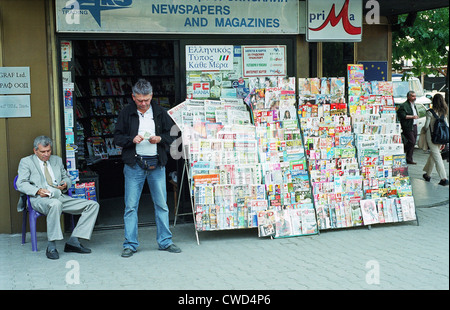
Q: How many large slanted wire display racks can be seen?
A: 4